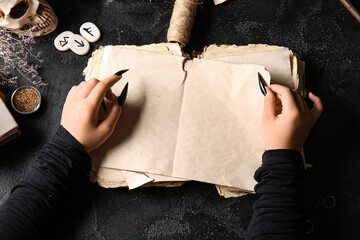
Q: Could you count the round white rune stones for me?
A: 3